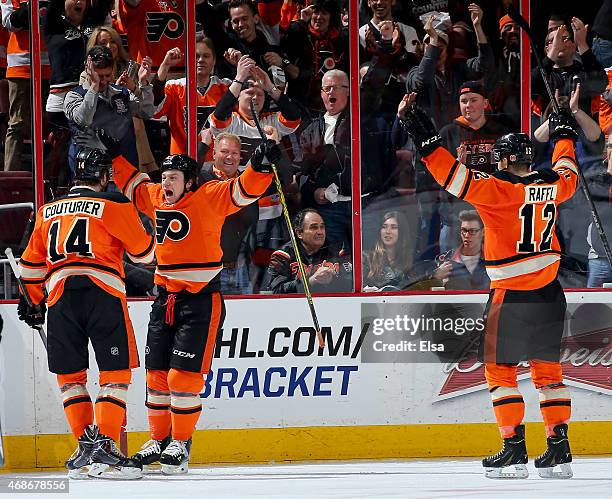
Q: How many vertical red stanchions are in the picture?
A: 4